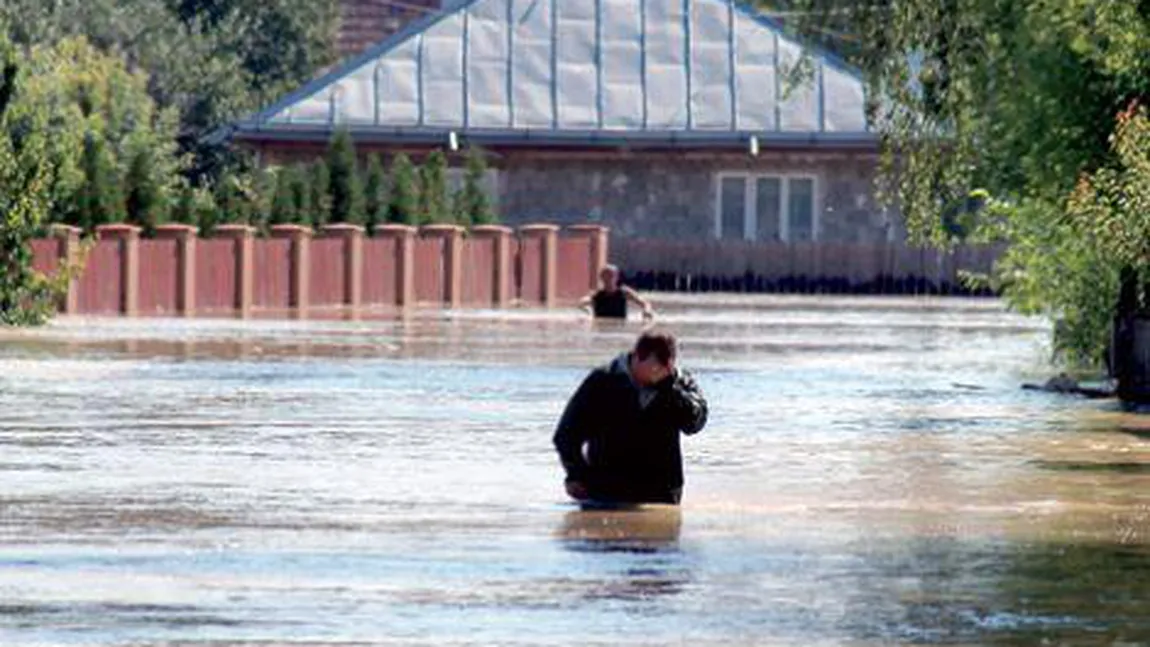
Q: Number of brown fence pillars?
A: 11